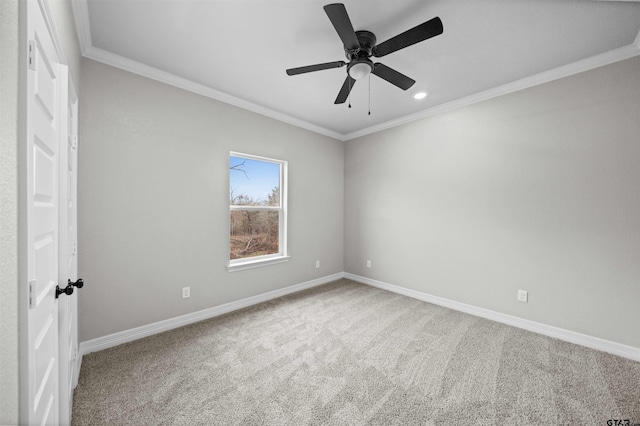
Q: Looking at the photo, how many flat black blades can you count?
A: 5